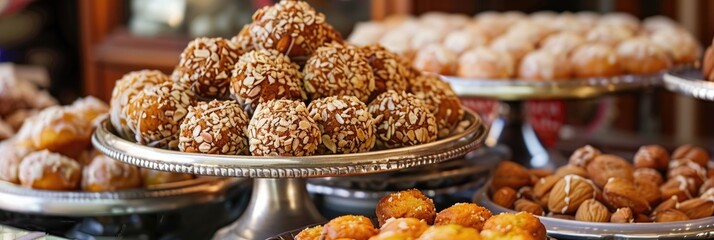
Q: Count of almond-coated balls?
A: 15